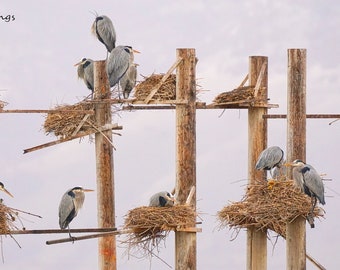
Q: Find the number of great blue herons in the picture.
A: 9